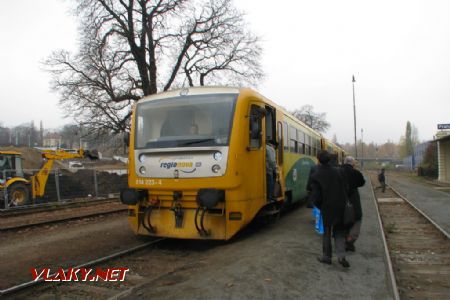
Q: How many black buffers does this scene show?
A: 2